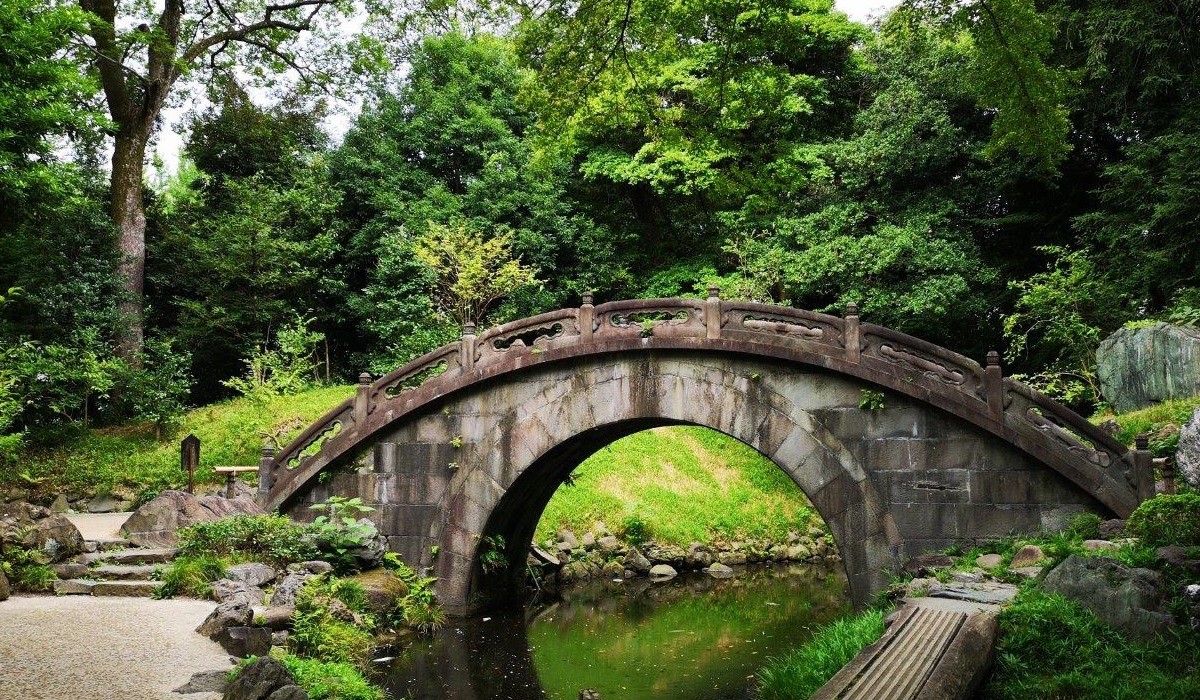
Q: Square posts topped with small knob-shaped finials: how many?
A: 8